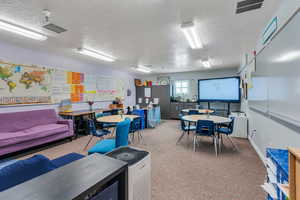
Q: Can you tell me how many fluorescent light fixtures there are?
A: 5